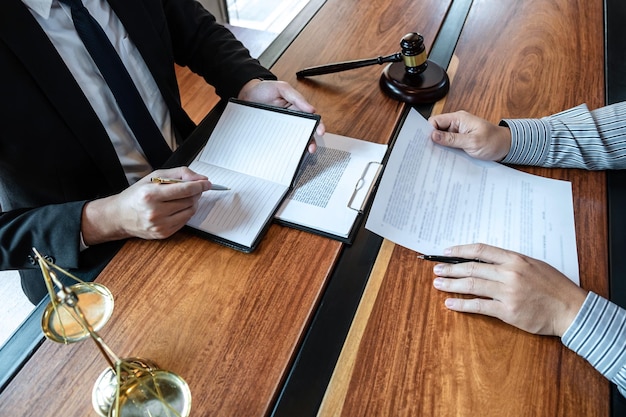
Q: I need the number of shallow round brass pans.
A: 2